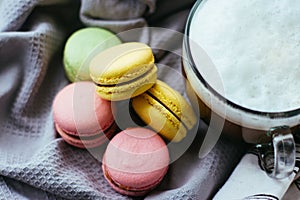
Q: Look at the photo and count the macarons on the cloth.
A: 5